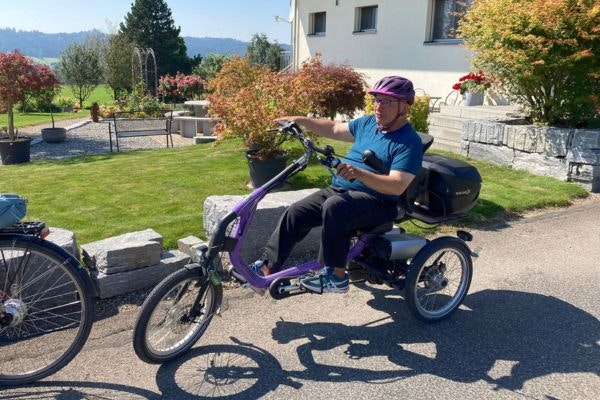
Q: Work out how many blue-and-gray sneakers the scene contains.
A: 2